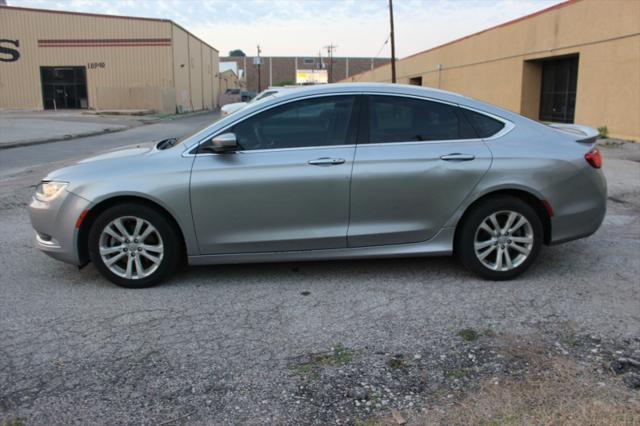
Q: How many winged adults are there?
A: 0